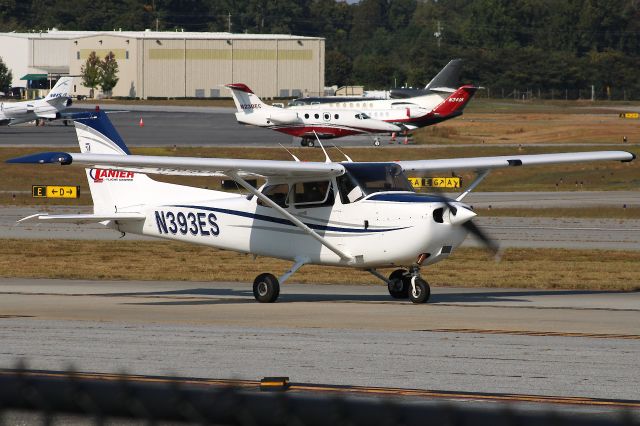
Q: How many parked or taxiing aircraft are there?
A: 5